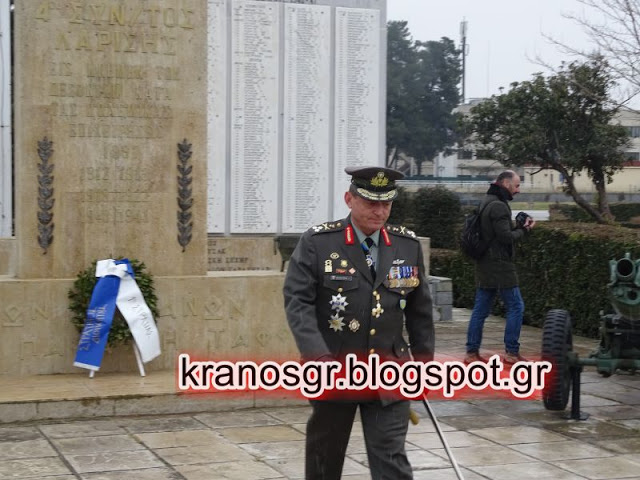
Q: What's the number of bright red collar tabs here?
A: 2